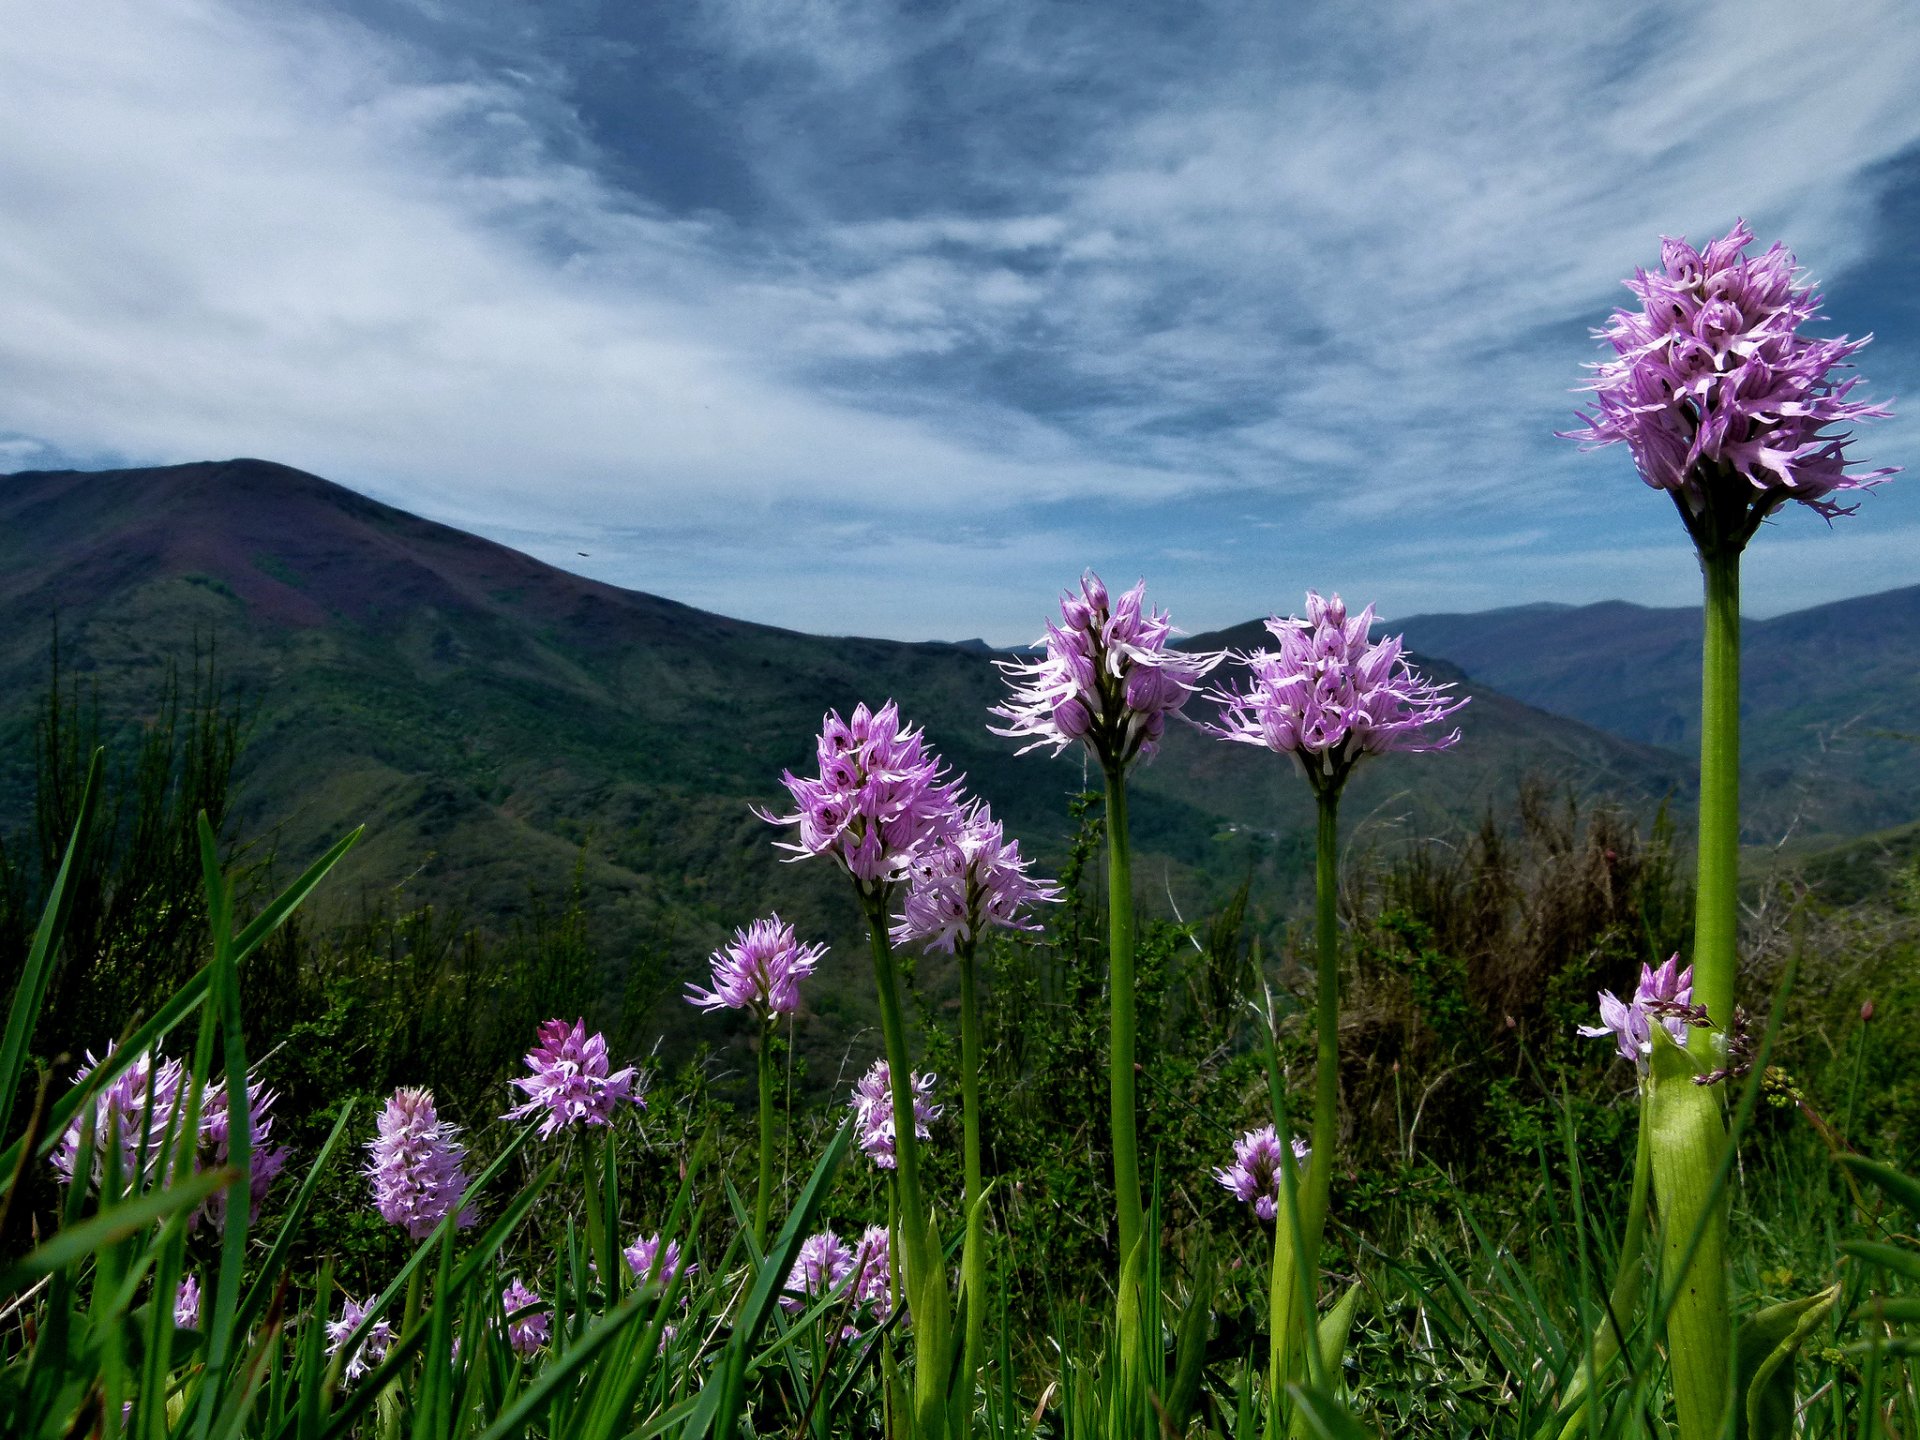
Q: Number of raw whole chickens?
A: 0